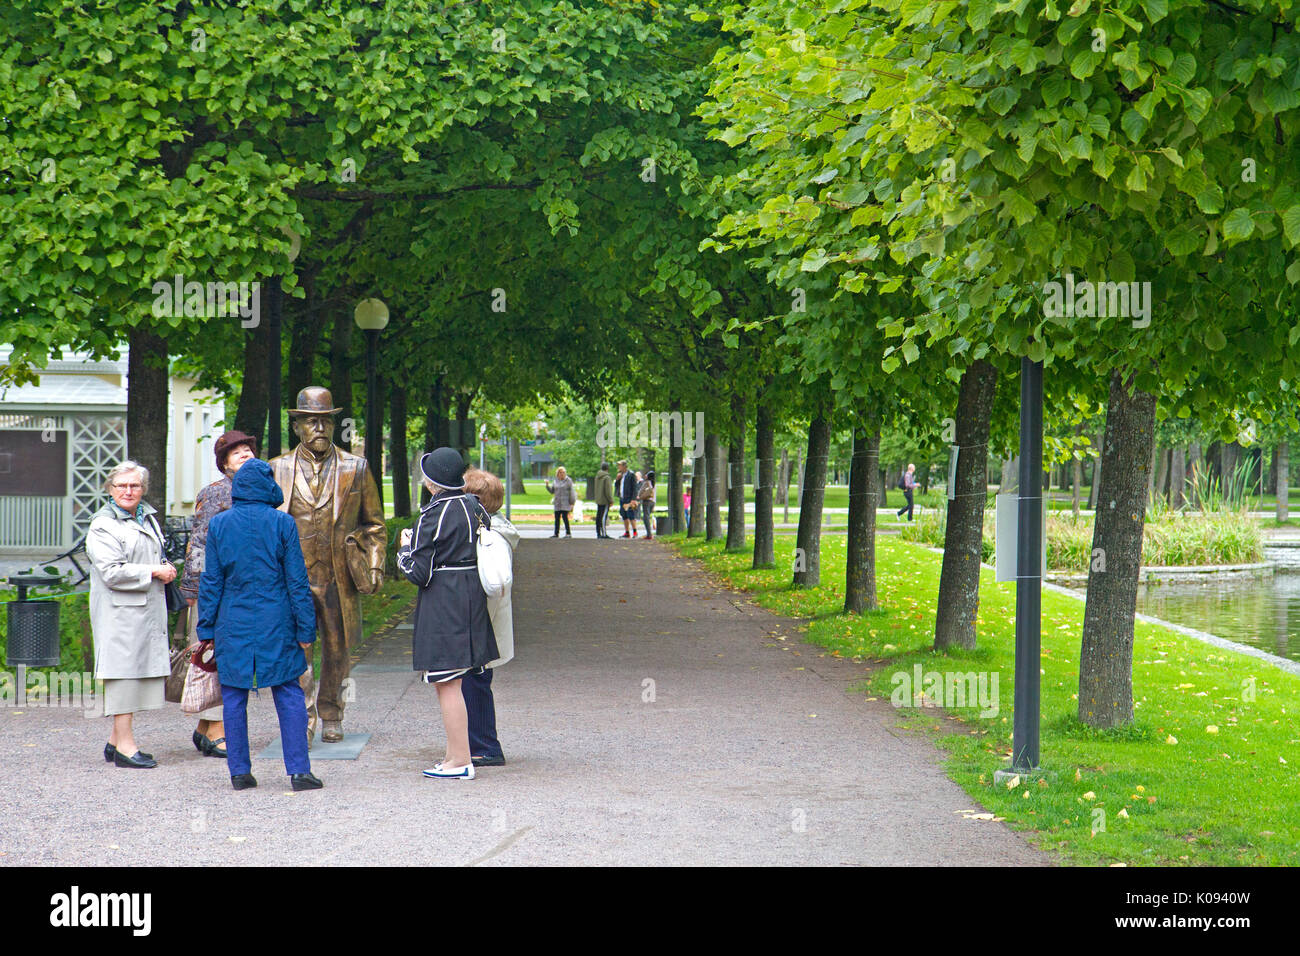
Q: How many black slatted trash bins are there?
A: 1